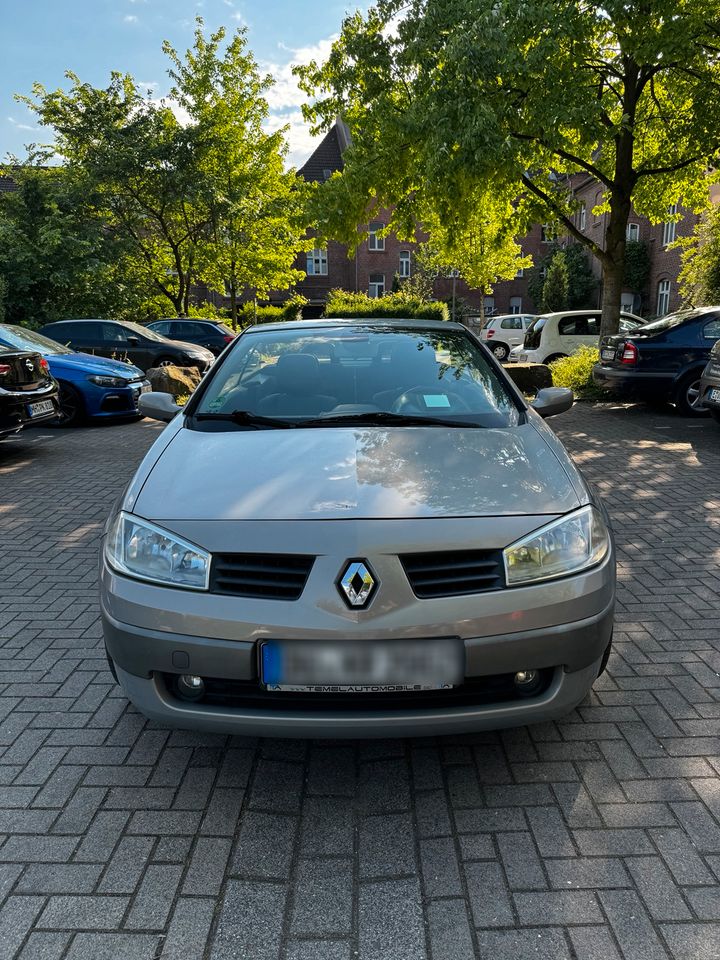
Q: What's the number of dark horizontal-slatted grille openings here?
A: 2